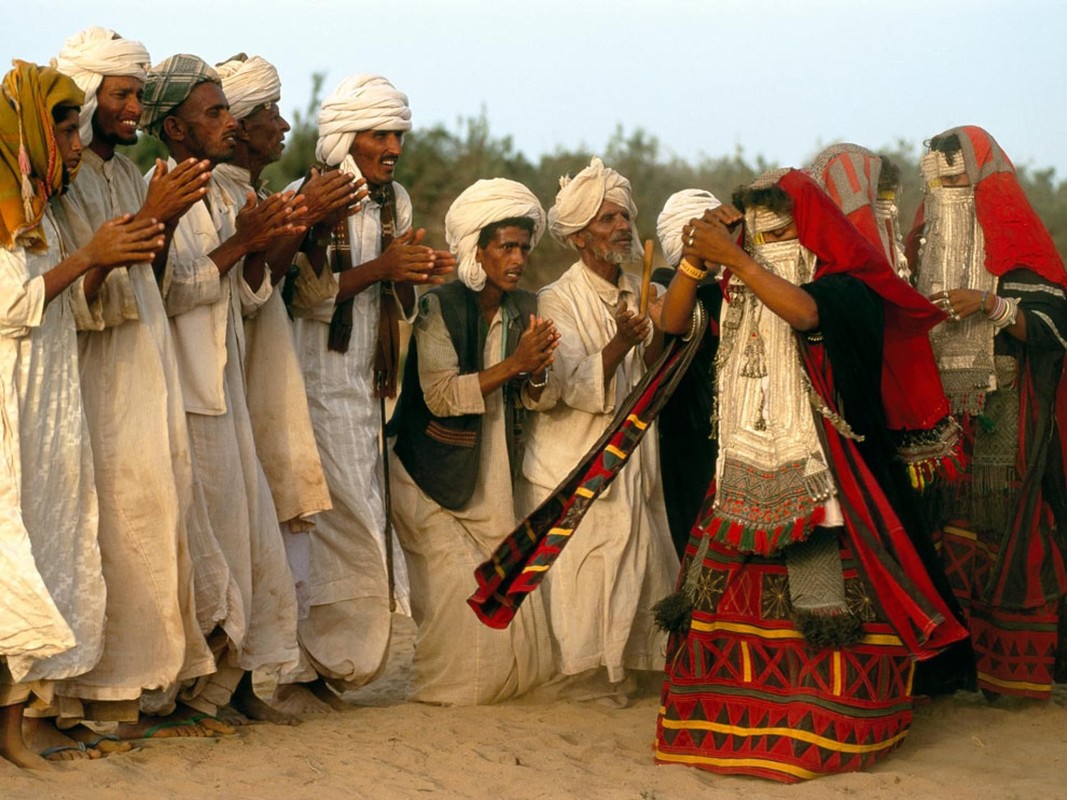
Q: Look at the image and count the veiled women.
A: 3